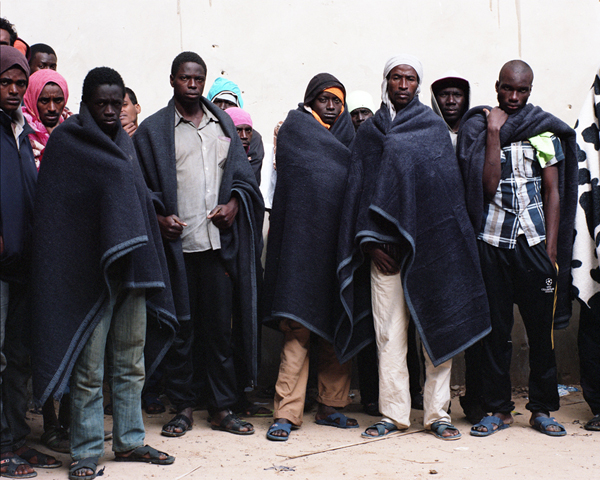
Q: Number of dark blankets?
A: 5